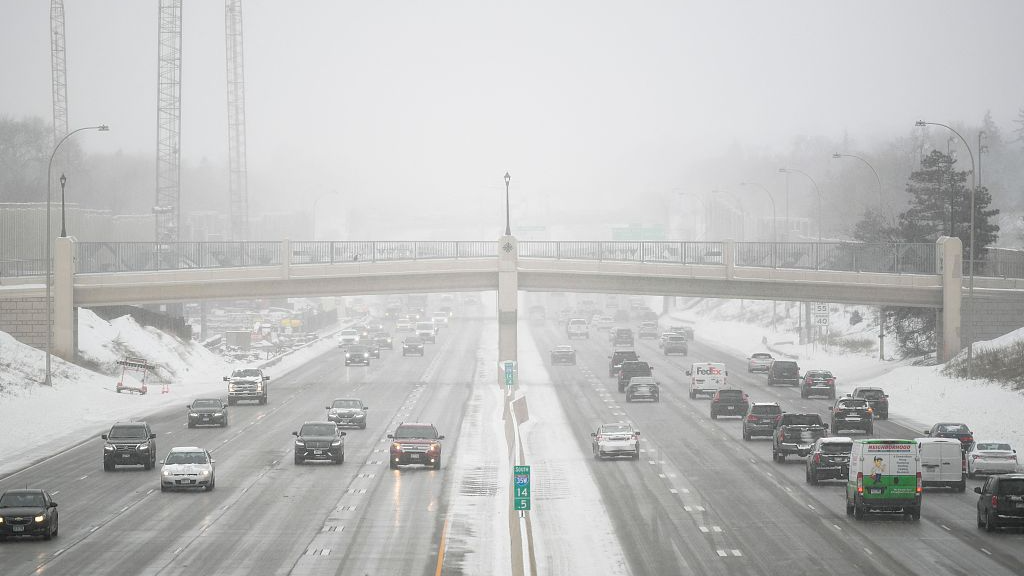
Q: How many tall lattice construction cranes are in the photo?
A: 3